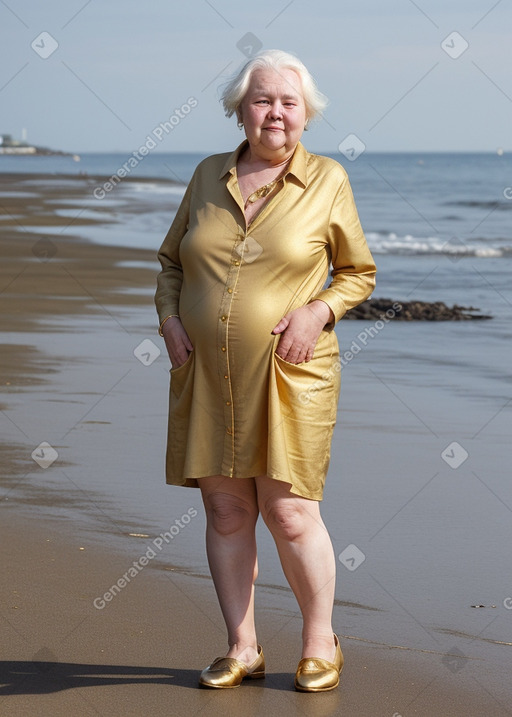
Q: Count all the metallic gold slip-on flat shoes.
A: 2